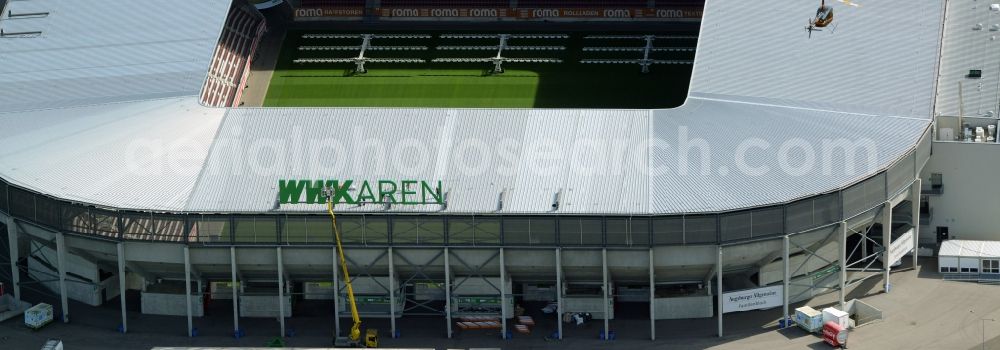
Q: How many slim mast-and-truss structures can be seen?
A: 3